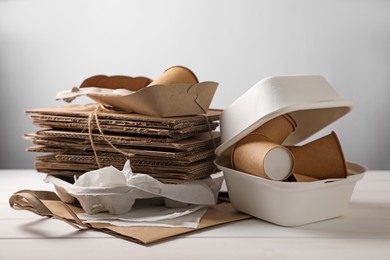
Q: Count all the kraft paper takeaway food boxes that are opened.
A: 1